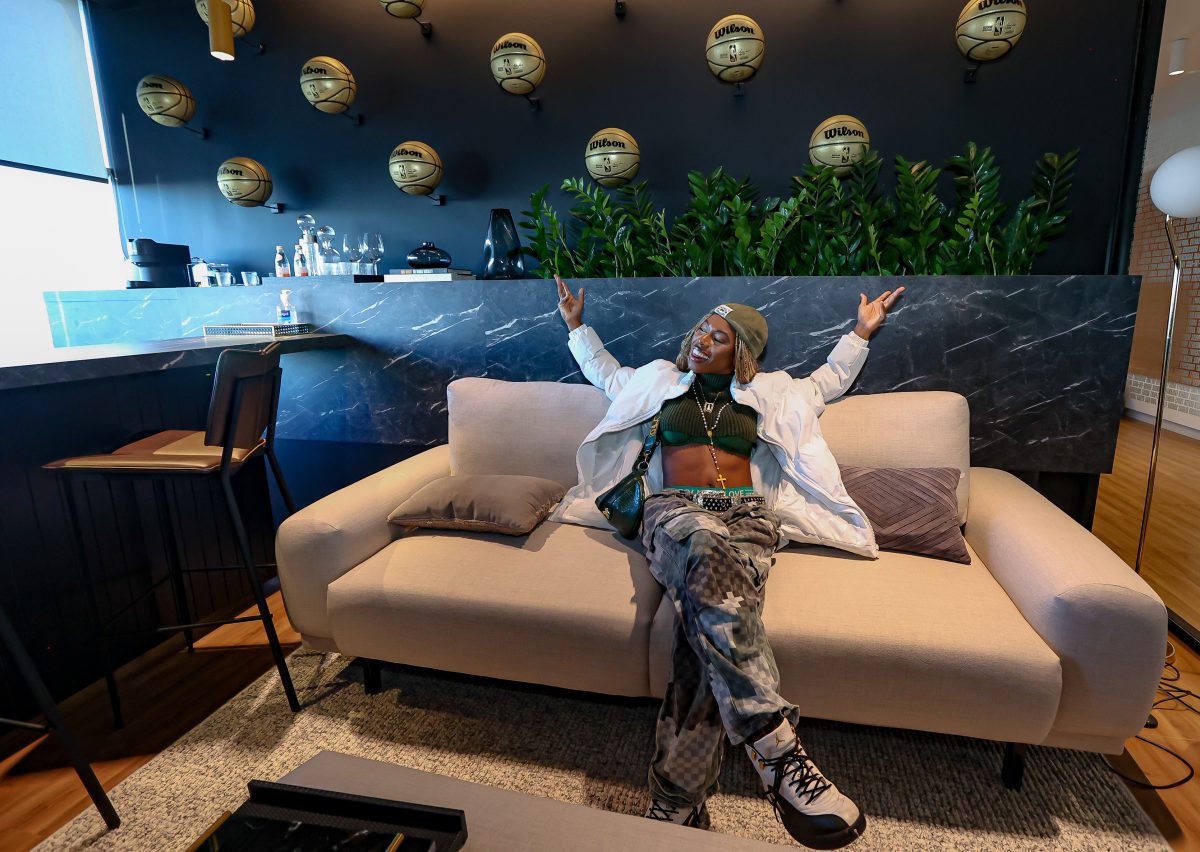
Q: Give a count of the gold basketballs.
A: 11